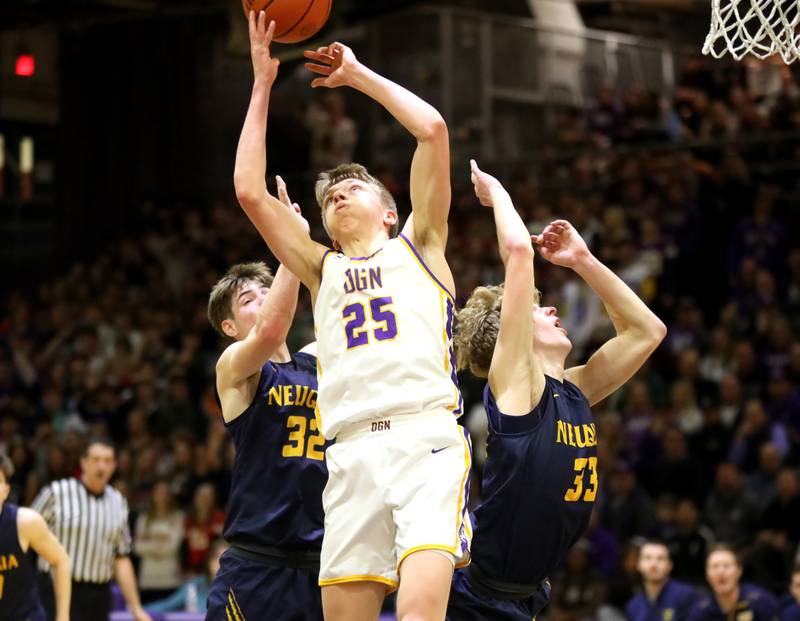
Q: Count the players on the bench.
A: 3